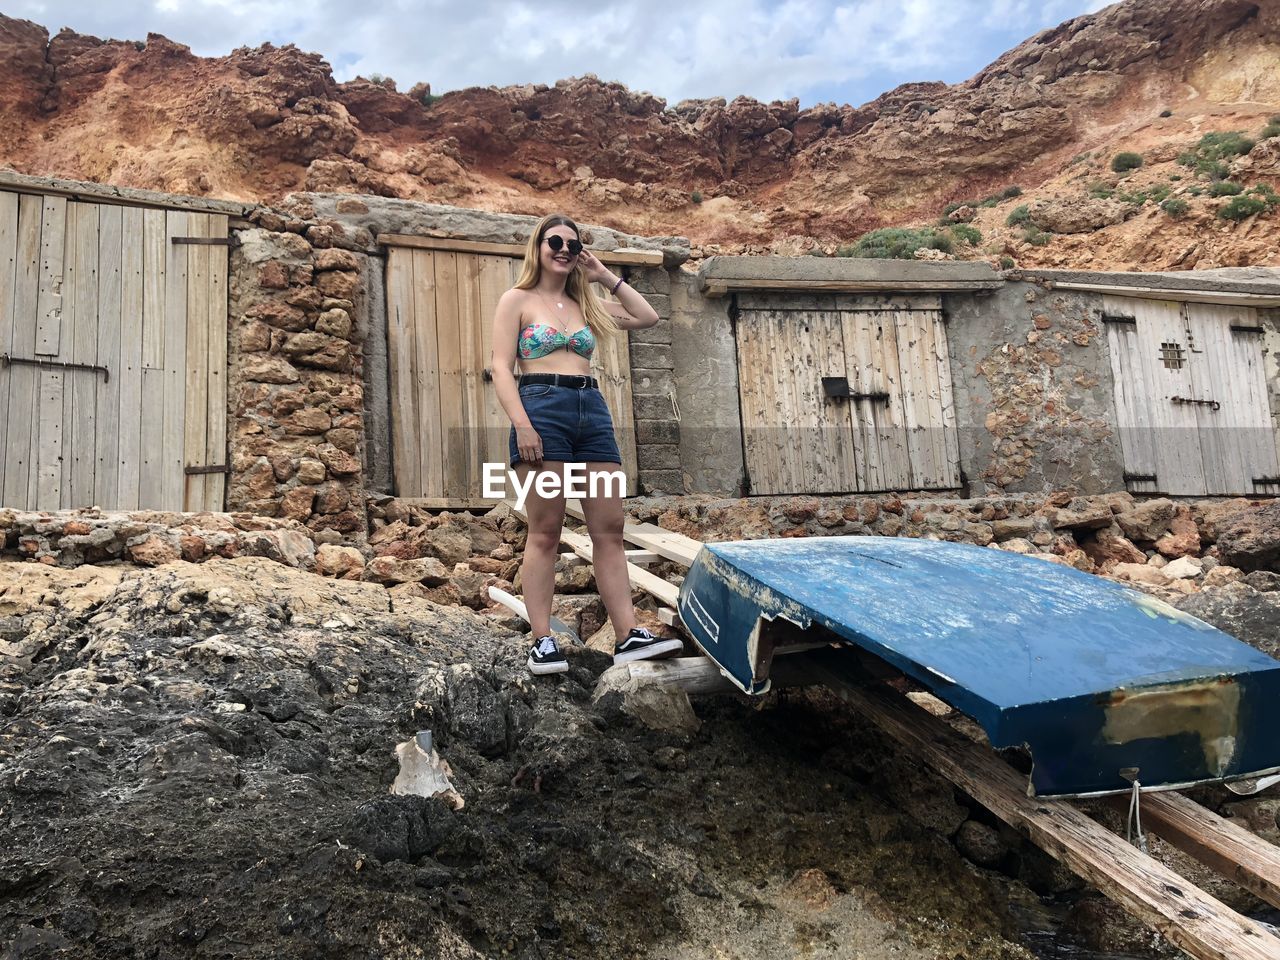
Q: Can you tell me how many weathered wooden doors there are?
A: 4